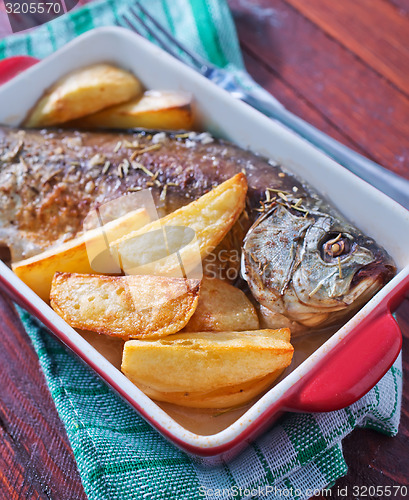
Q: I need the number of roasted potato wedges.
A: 7